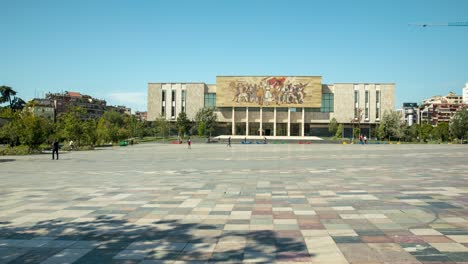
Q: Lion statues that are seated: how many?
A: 0